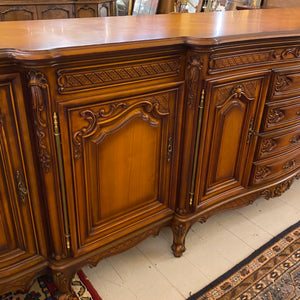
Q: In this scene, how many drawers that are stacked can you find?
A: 4